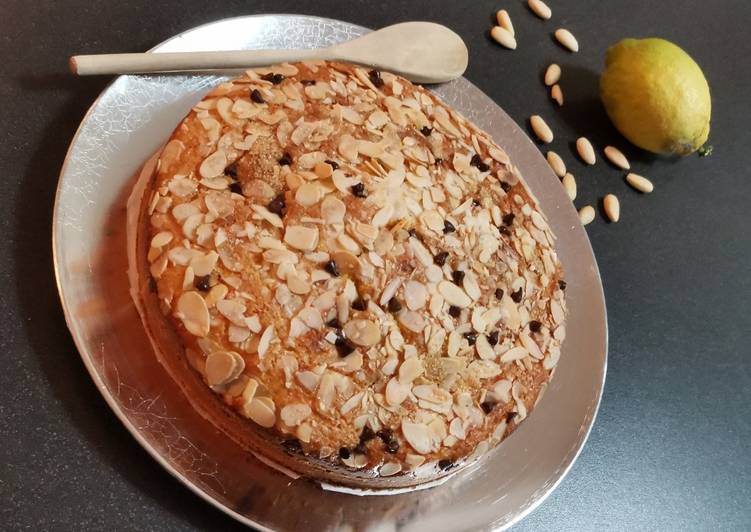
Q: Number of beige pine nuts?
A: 14